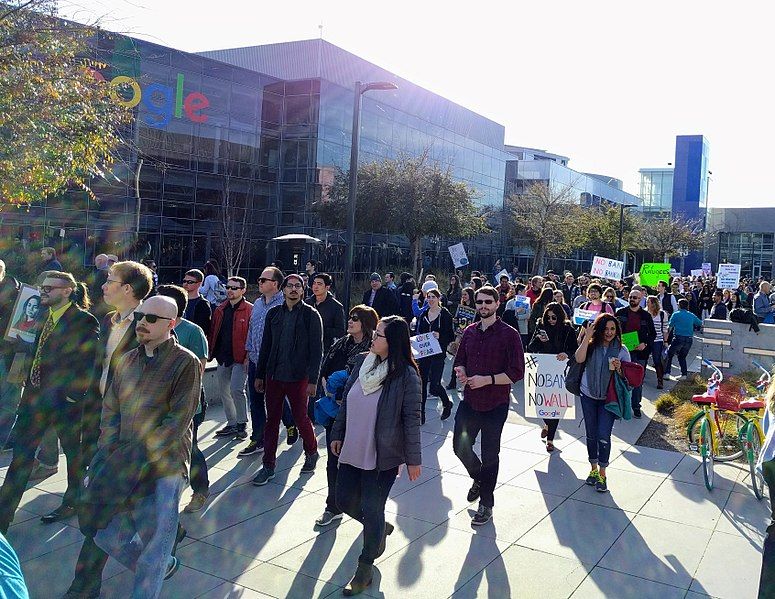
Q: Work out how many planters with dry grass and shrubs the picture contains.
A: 1